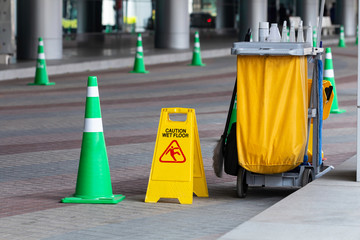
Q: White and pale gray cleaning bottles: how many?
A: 6